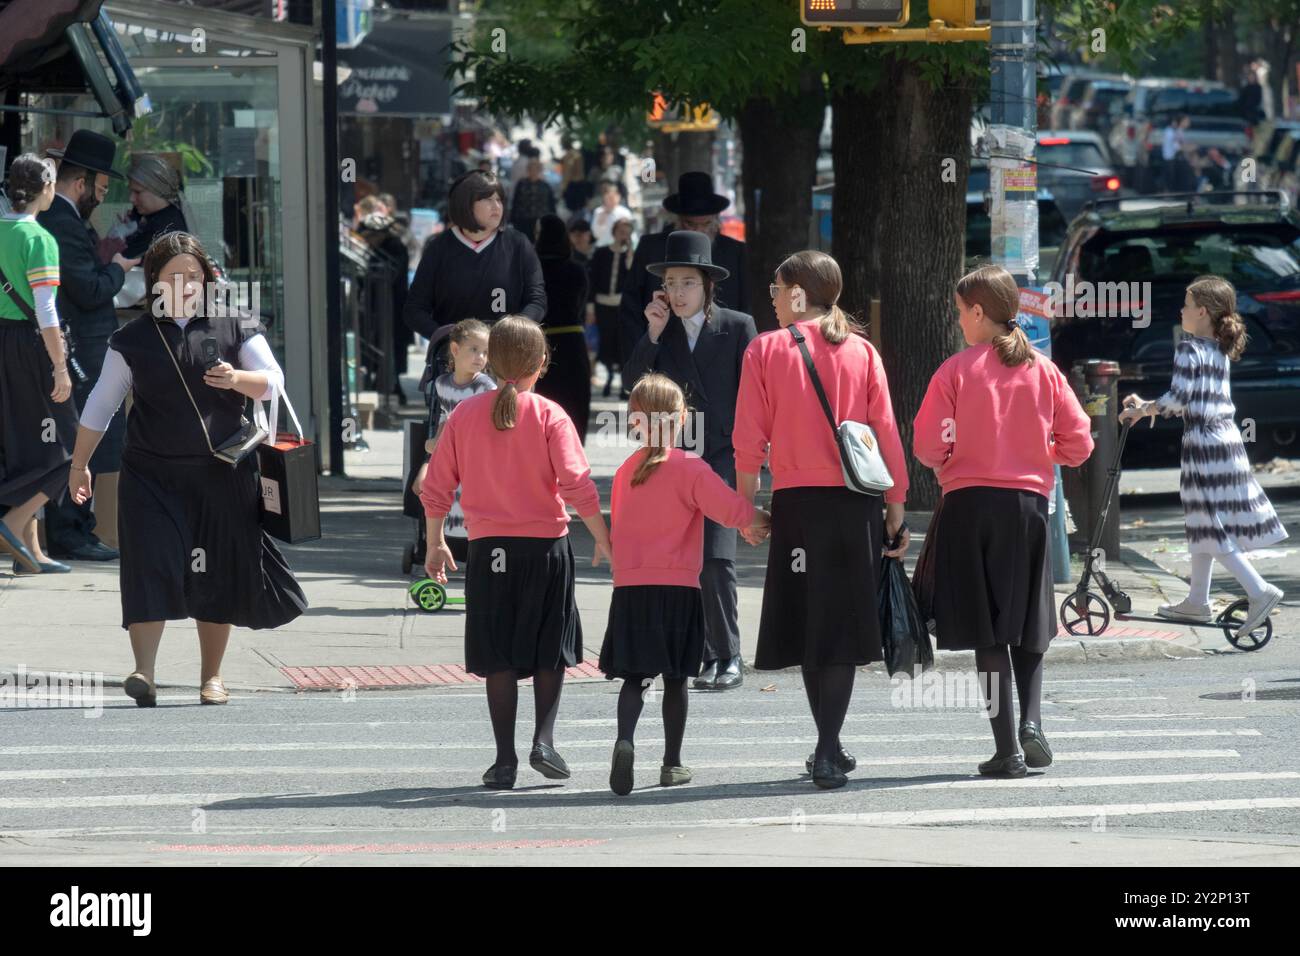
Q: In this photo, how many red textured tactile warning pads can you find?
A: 3